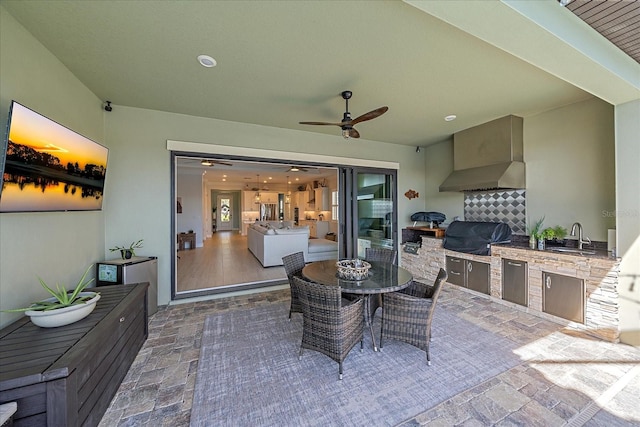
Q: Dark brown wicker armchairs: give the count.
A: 4